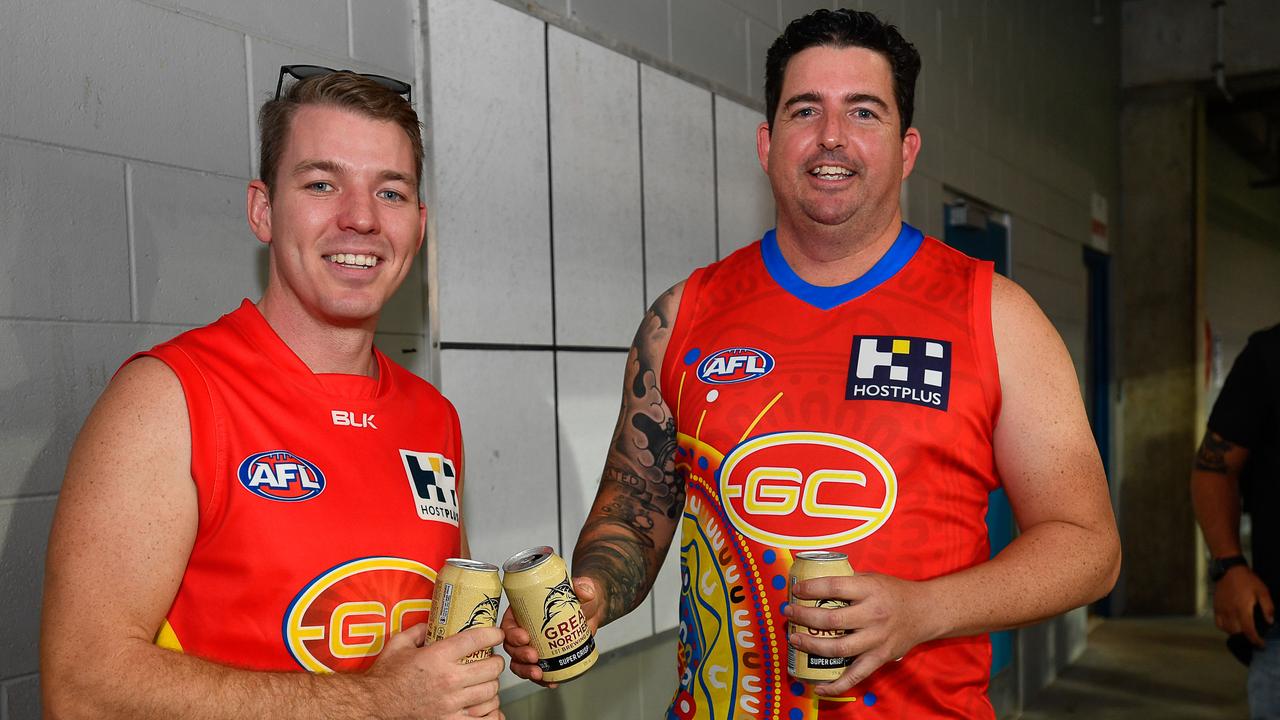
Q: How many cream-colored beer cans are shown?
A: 3